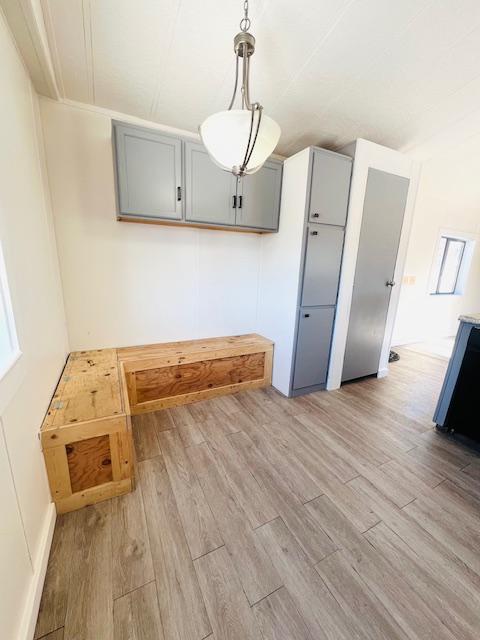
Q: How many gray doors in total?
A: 7